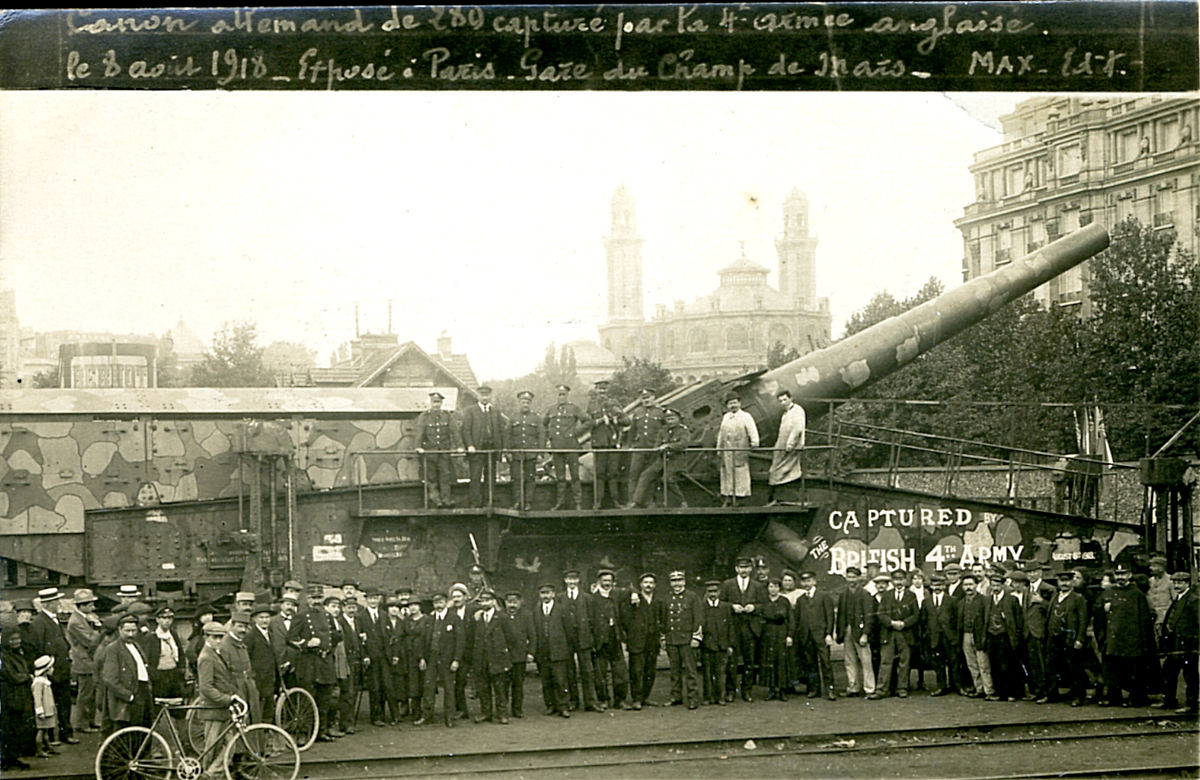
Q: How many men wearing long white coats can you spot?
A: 2